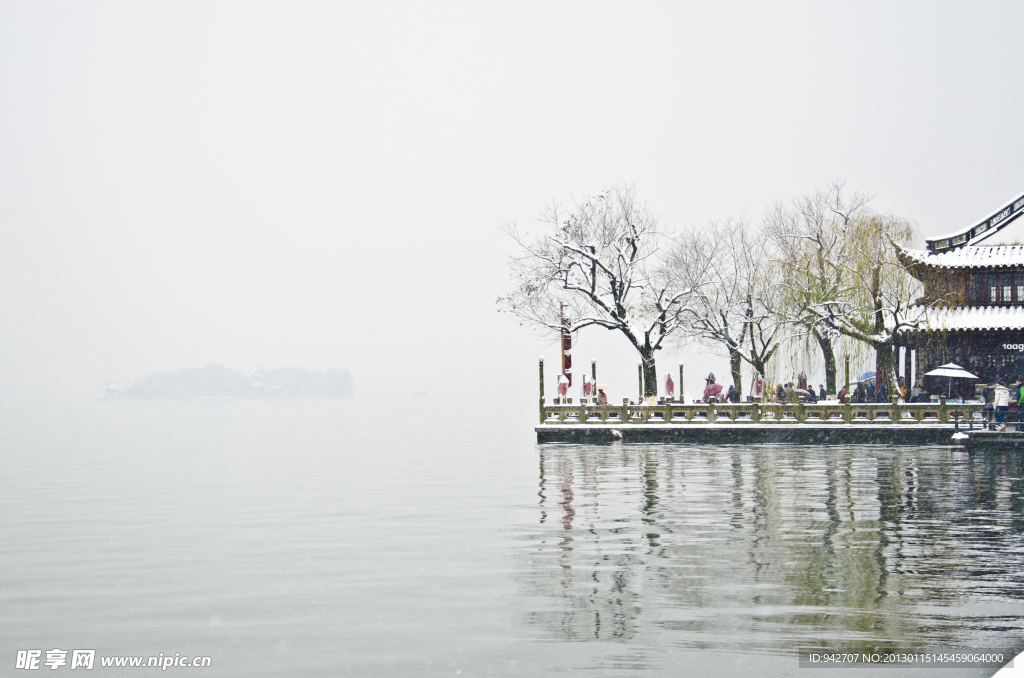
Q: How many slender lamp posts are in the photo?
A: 5